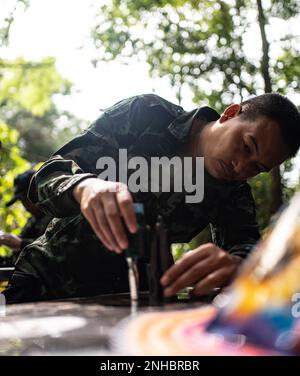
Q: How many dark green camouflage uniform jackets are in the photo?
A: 1